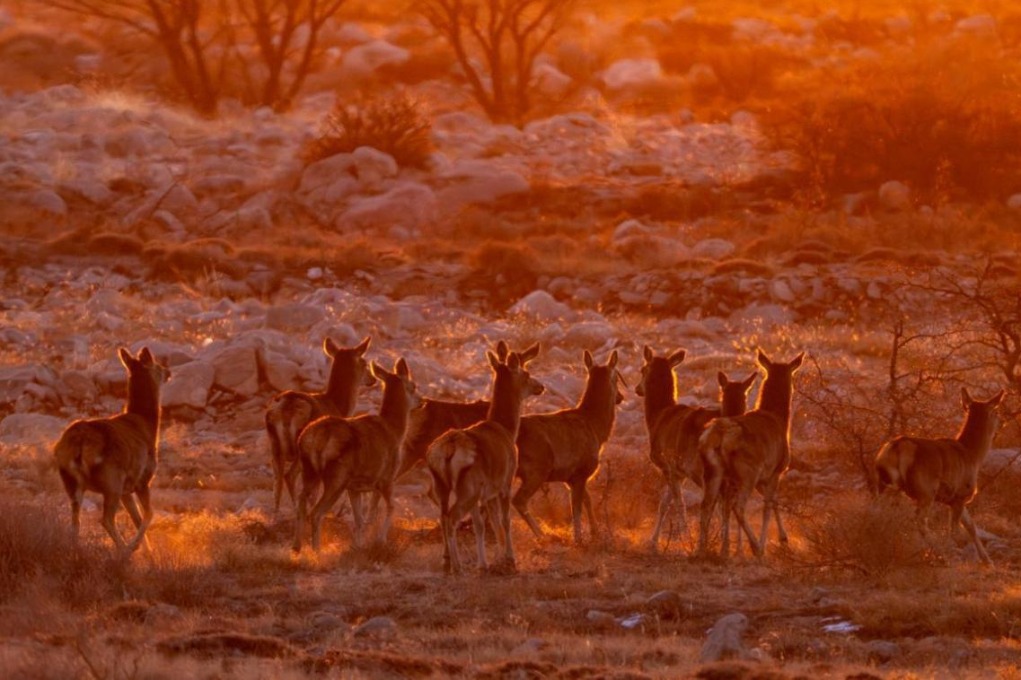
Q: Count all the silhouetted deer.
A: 10